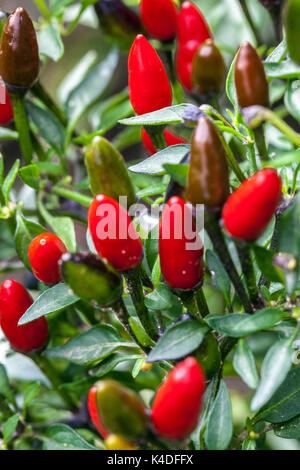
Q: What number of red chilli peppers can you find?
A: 12